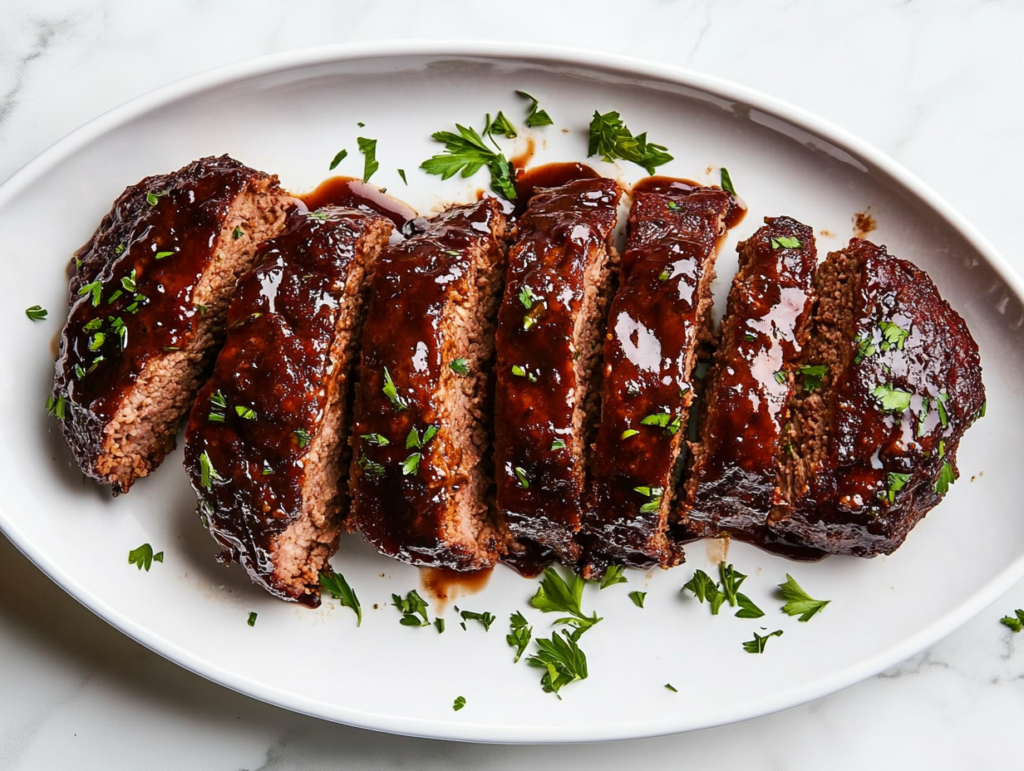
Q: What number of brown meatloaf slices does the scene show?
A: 7